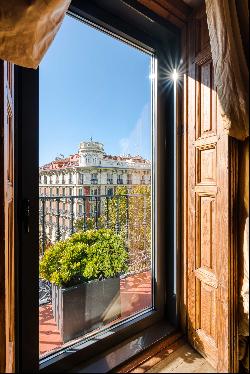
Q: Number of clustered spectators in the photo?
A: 0